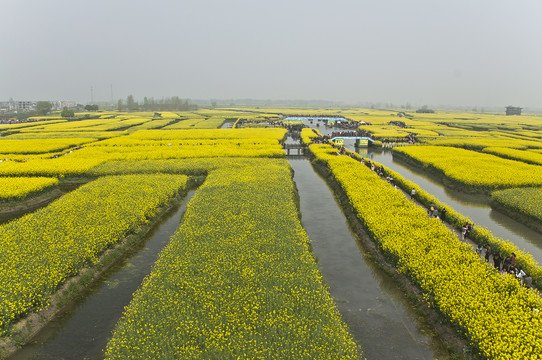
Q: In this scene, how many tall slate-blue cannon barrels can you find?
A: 0